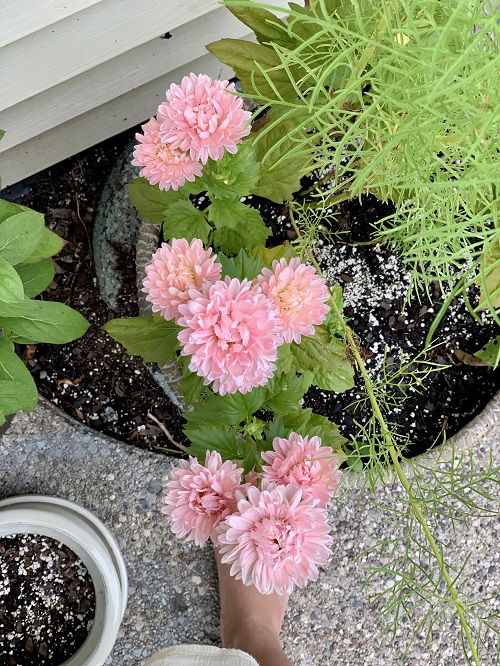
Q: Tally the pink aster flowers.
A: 8